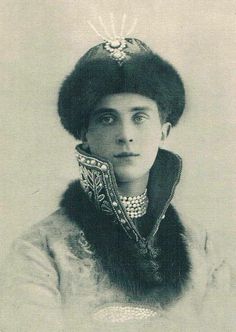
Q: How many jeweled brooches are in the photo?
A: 1